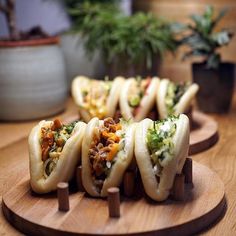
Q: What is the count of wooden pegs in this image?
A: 6